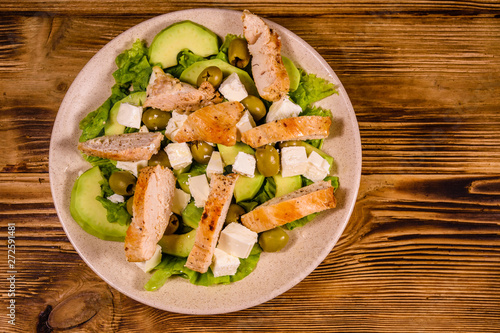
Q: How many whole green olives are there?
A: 13